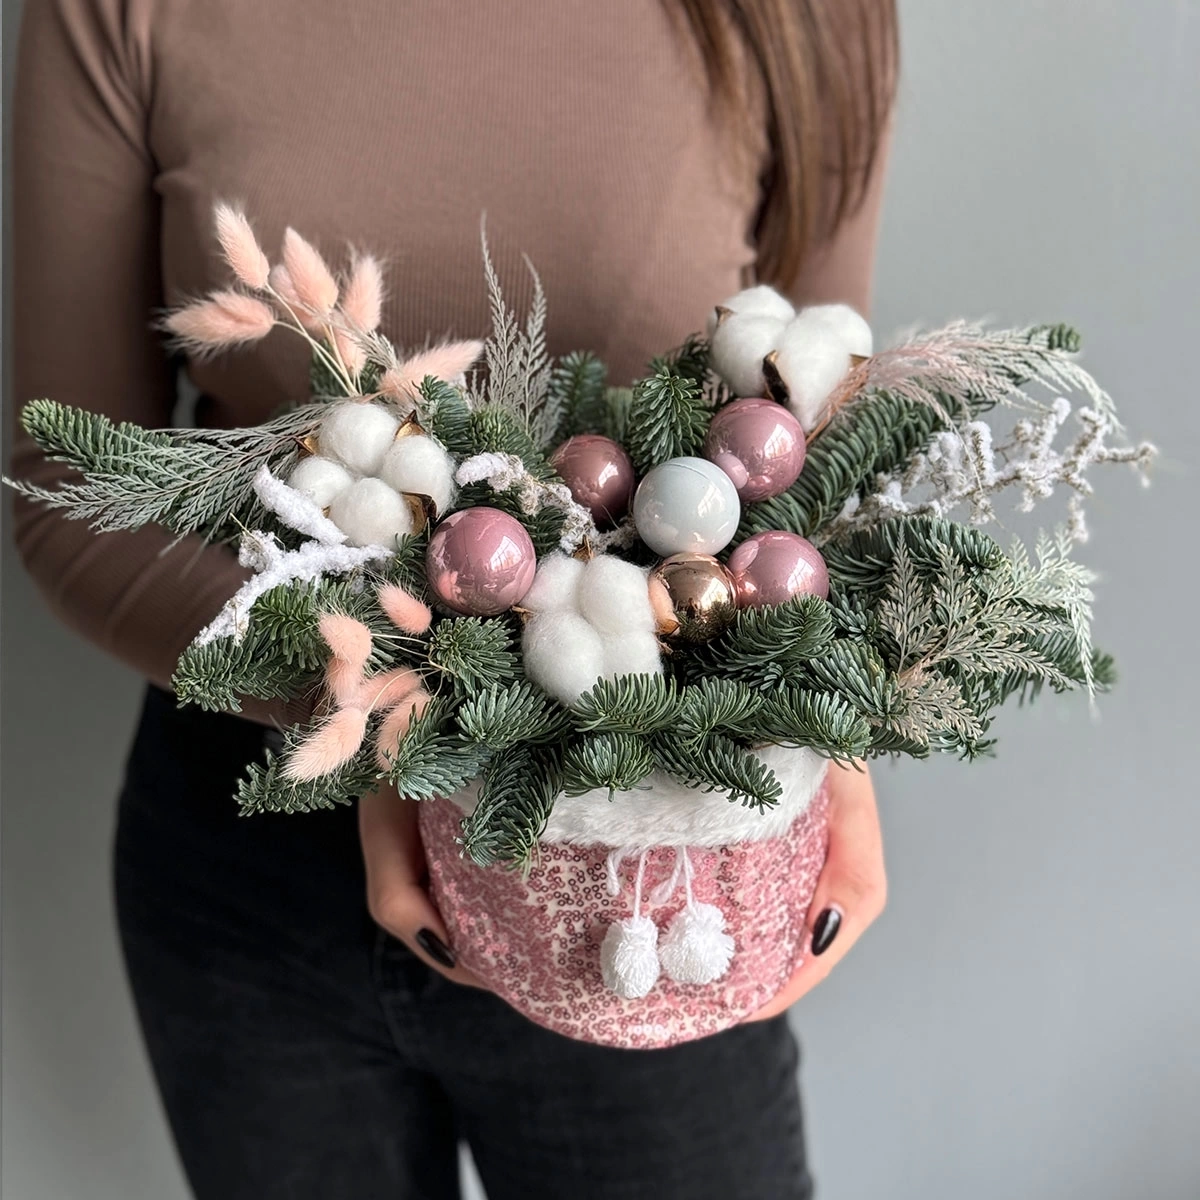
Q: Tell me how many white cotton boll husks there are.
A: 3